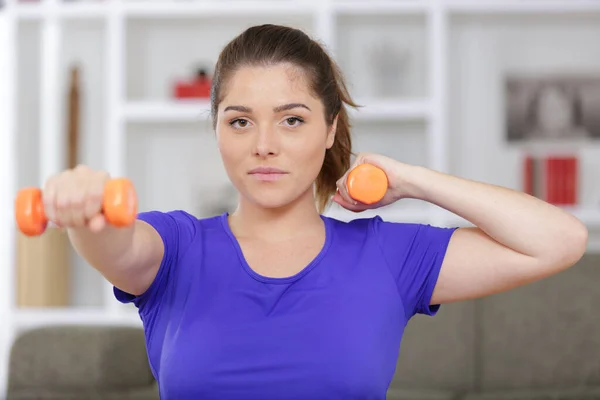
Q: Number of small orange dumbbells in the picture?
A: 2